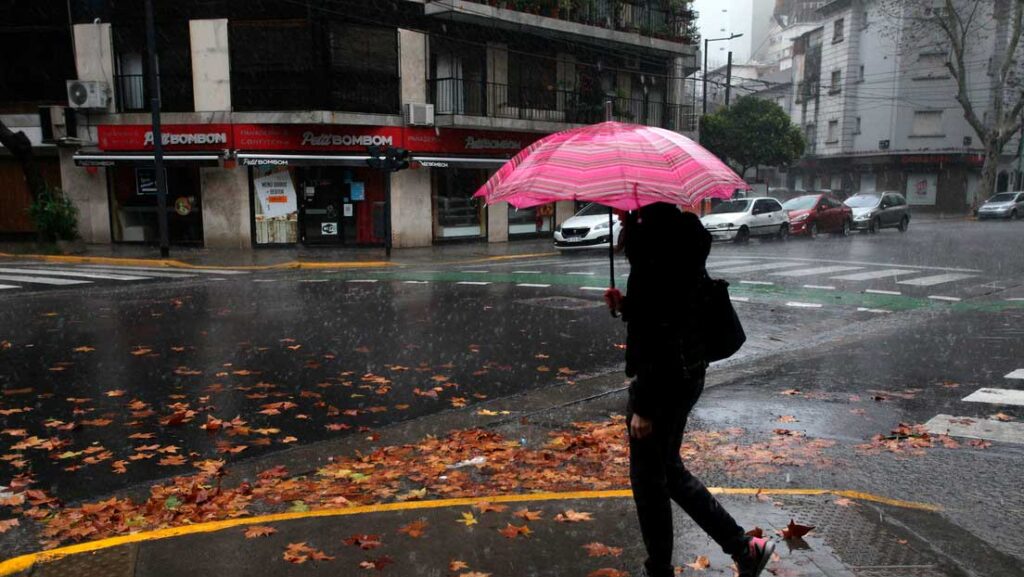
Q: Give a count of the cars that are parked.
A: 5